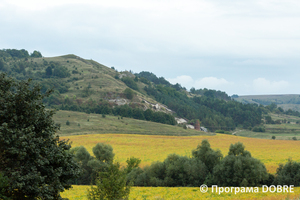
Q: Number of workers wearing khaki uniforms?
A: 0